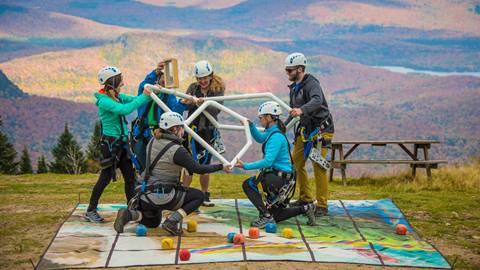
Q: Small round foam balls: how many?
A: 10